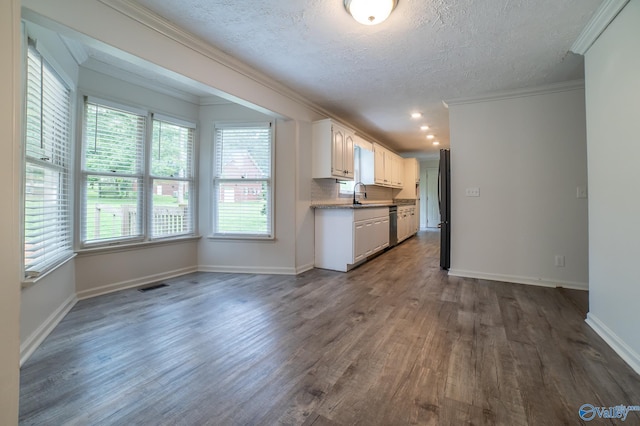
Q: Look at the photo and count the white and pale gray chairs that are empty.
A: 0